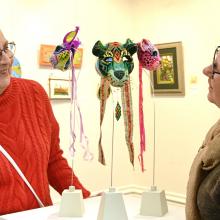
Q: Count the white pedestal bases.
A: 3